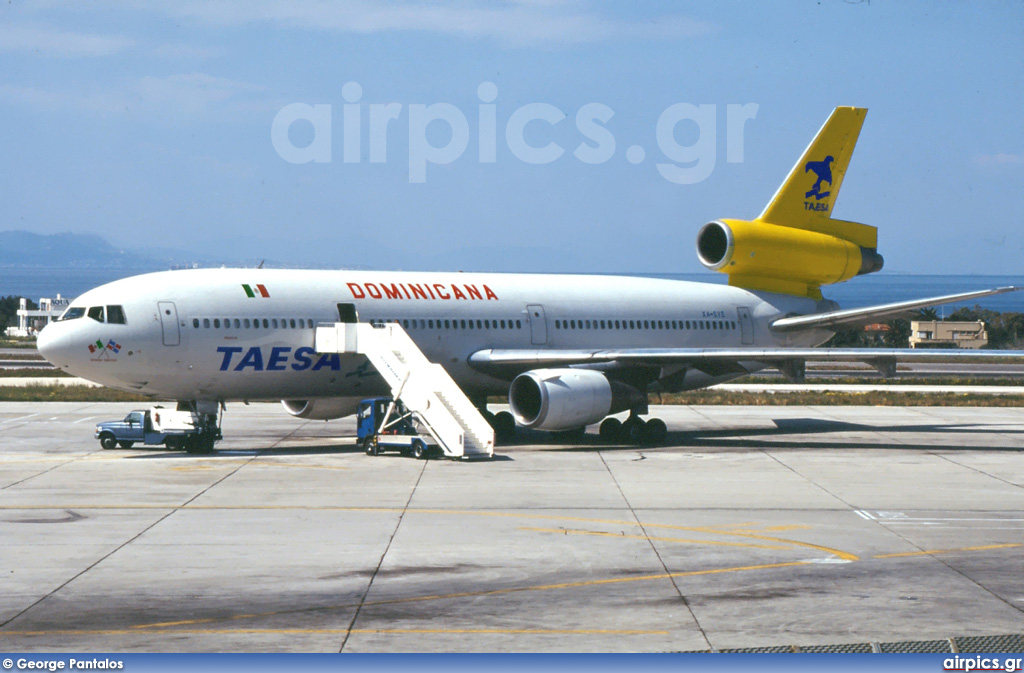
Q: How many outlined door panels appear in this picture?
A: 3